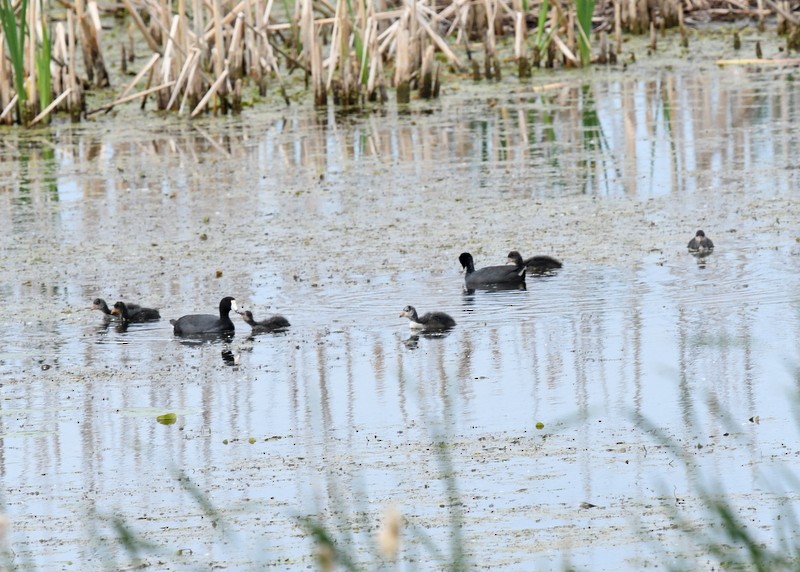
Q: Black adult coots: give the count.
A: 2